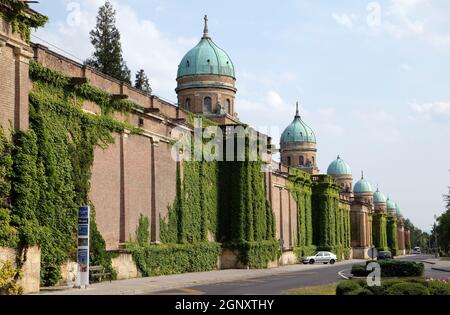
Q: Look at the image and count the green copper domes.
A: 7